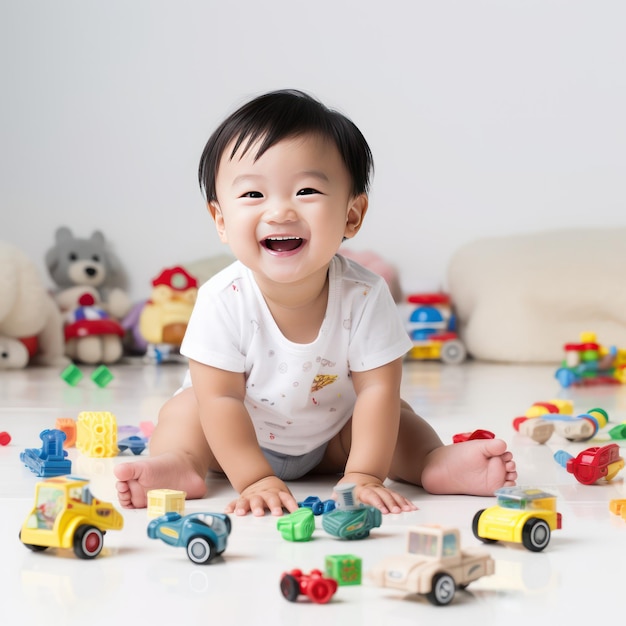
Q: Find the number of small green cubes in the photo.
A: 3